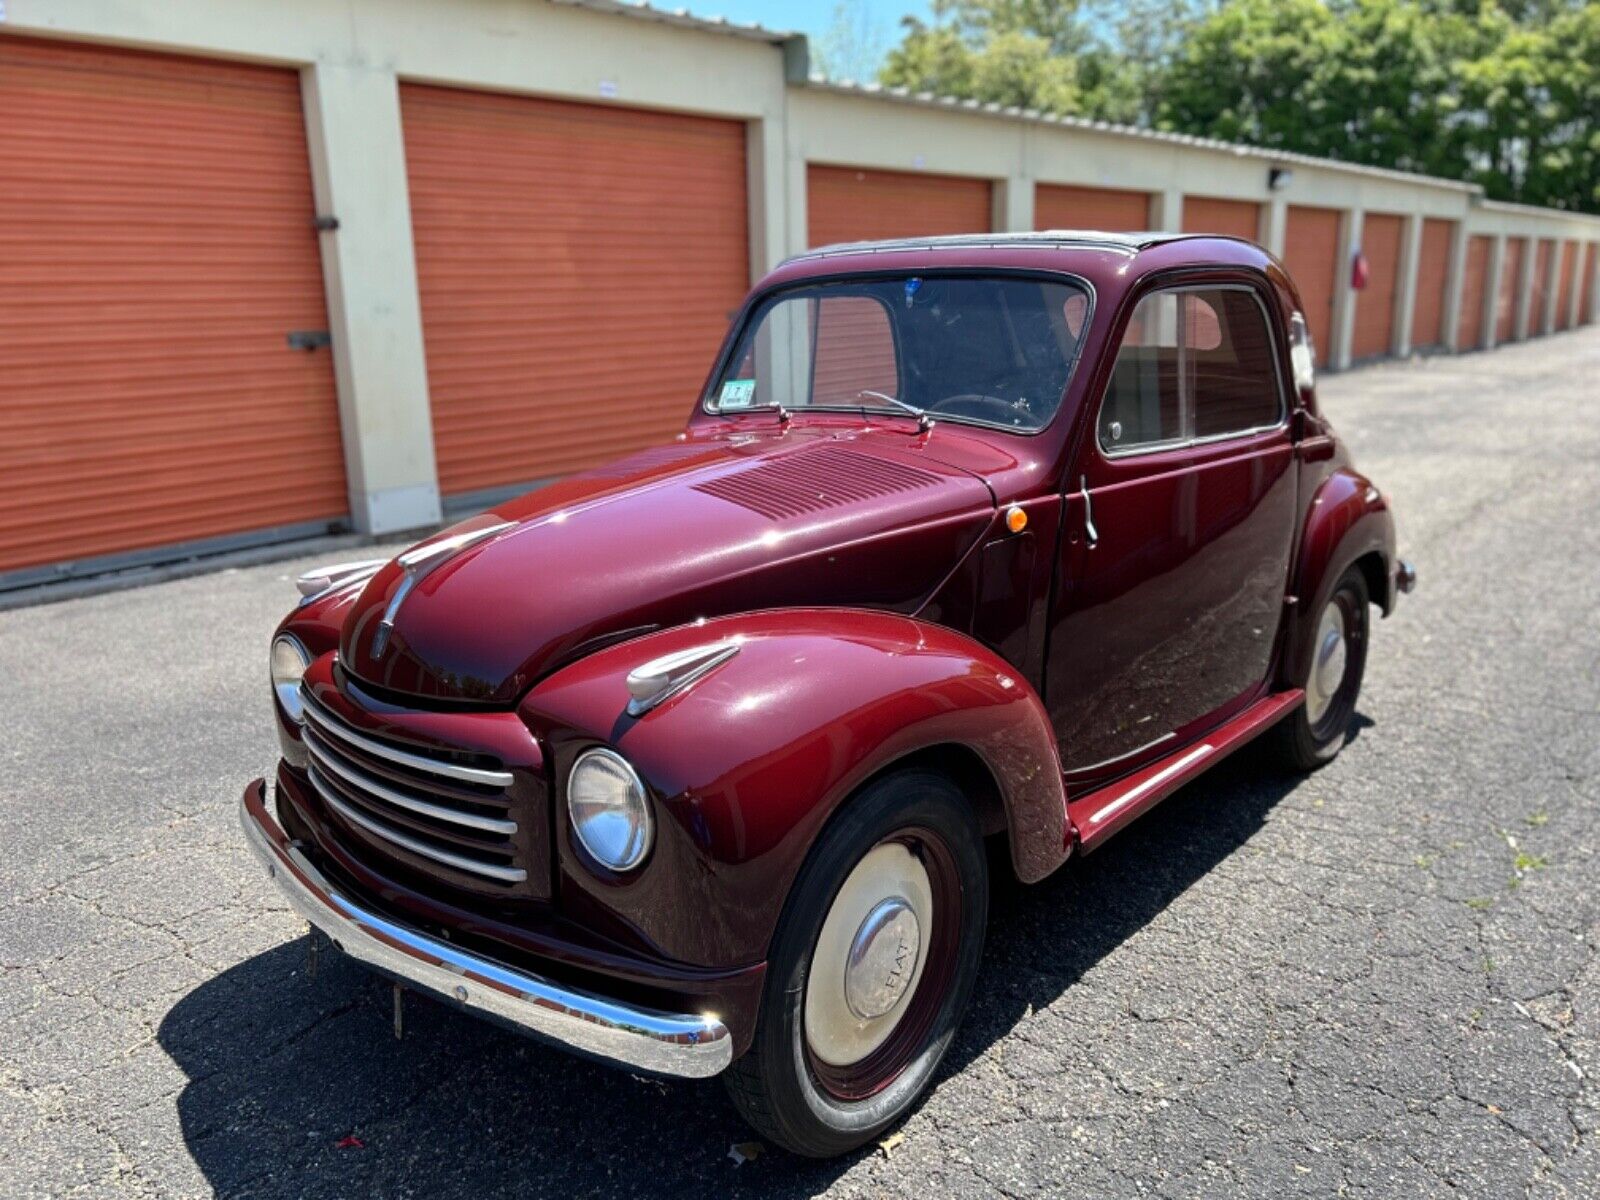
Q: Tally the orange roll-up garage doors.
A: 13